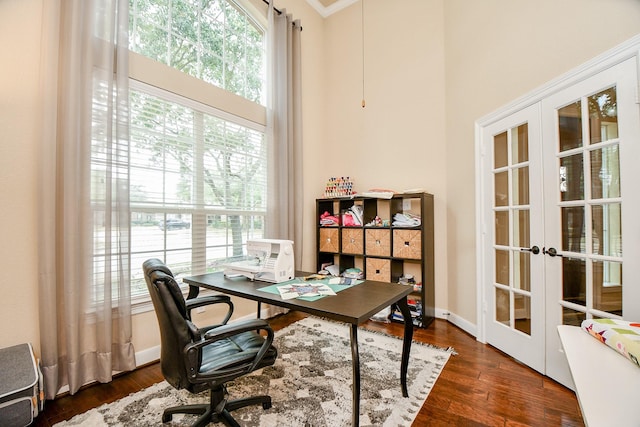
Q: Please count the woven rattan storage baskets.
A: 5